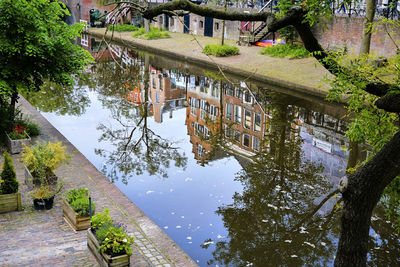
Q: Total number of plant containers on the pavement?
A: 6